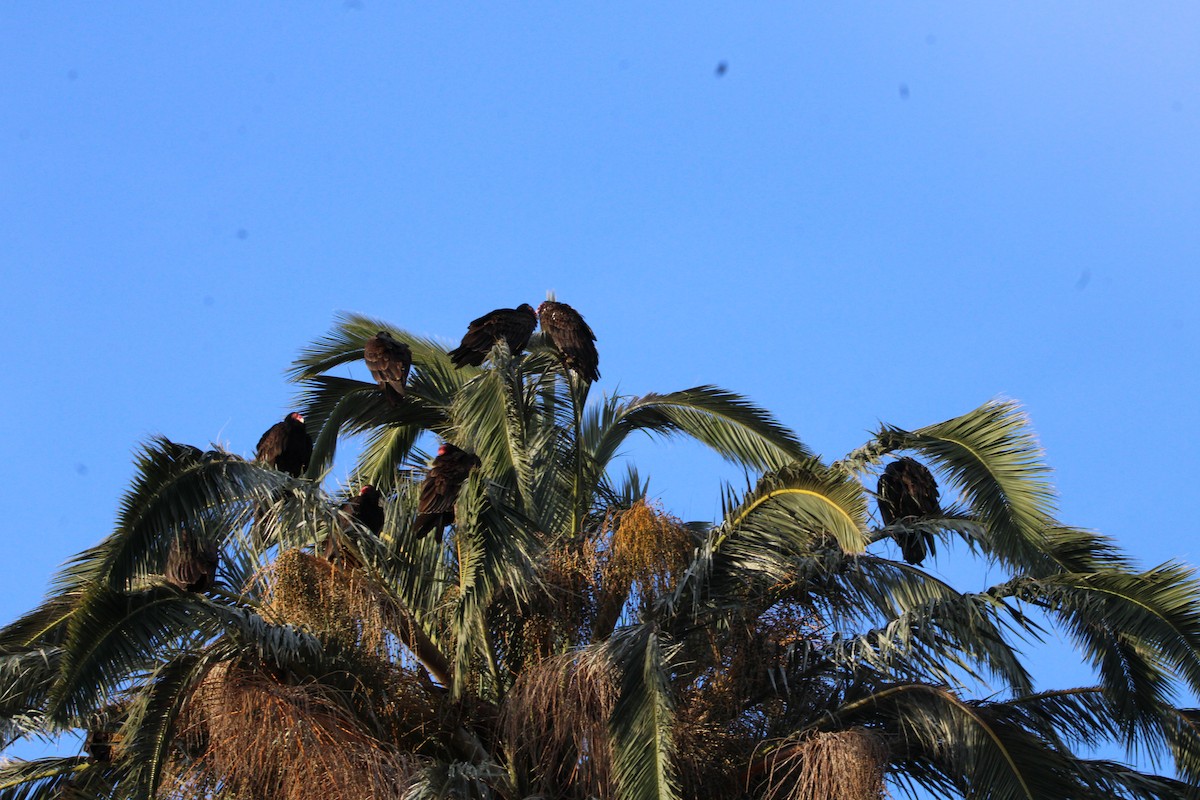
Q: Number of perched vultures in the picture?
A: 8